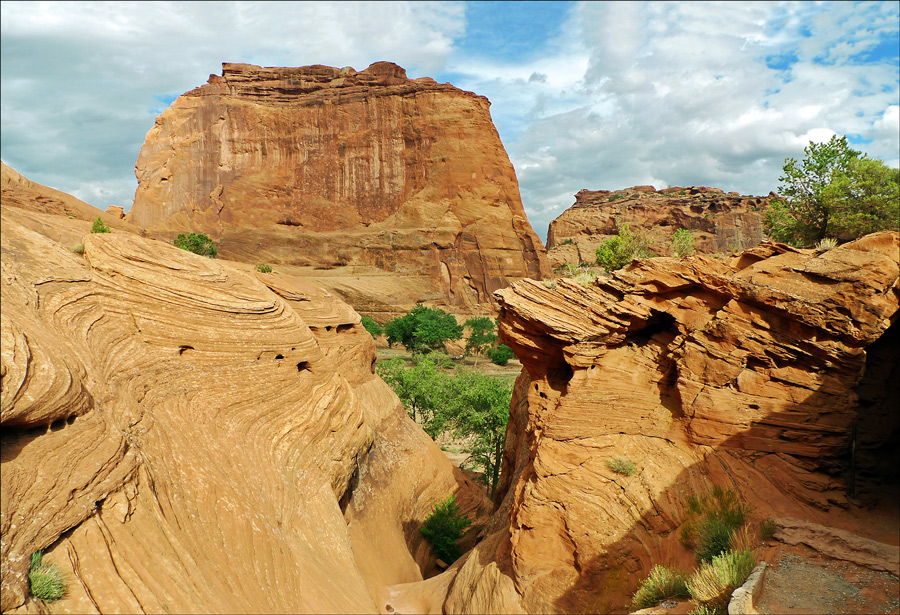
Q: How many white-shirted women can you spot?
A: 0